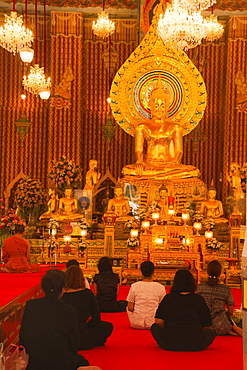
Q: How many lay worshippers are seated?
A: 7